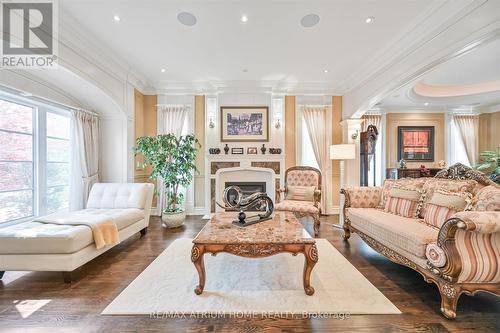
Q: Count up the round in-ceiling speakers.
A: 2